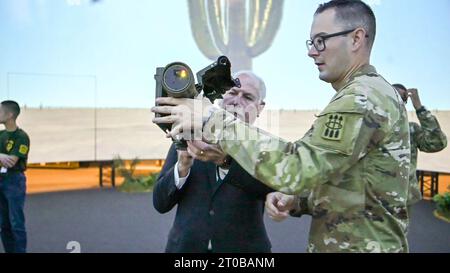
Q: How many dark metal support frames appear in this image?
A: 2